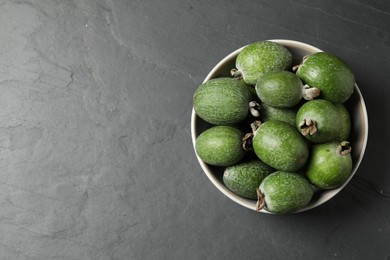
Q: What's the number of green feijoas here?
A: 11